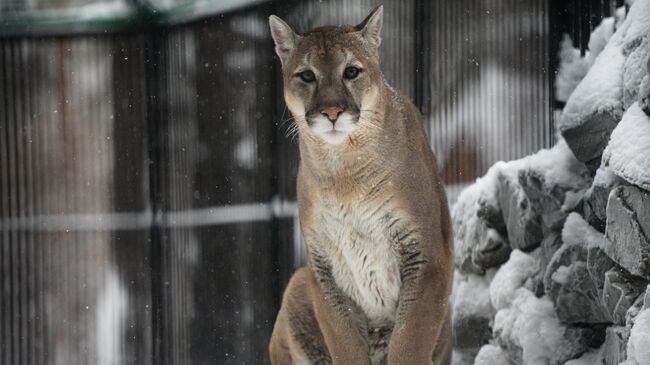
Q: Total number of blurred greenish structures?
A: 1